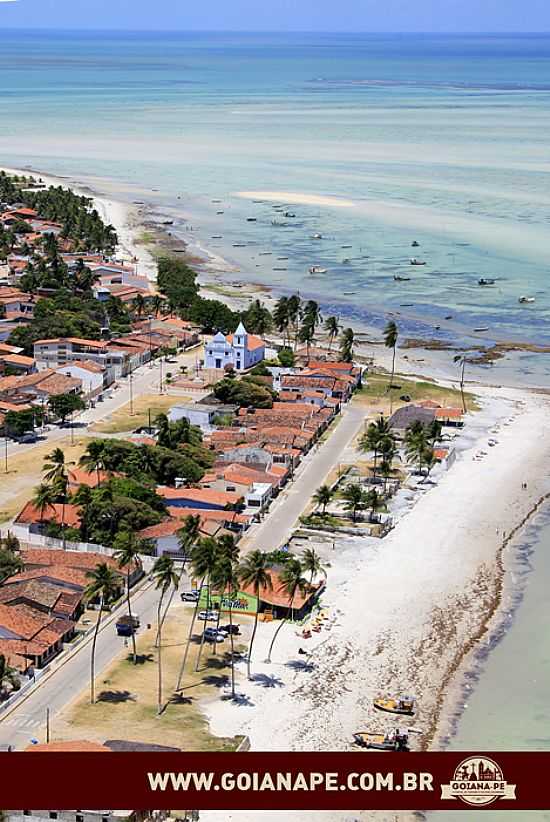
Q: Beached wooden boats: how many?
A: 2